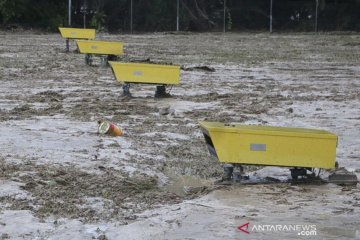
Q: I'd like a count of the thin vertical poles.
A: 7